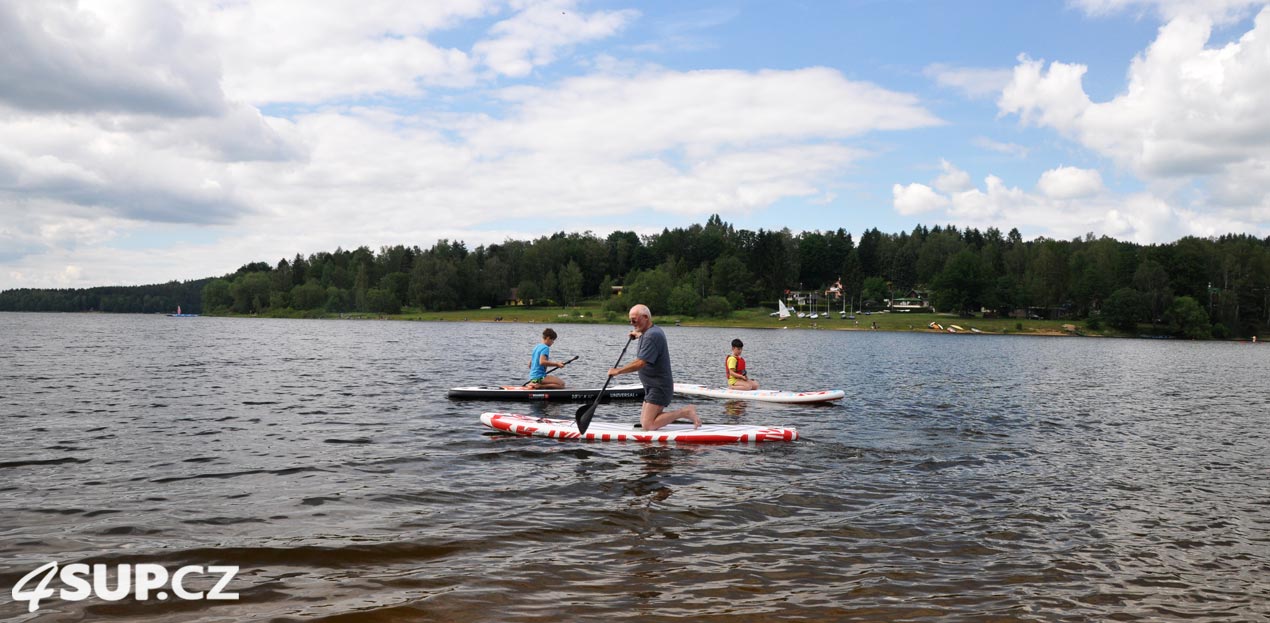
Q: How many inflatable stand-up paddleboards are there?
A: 3